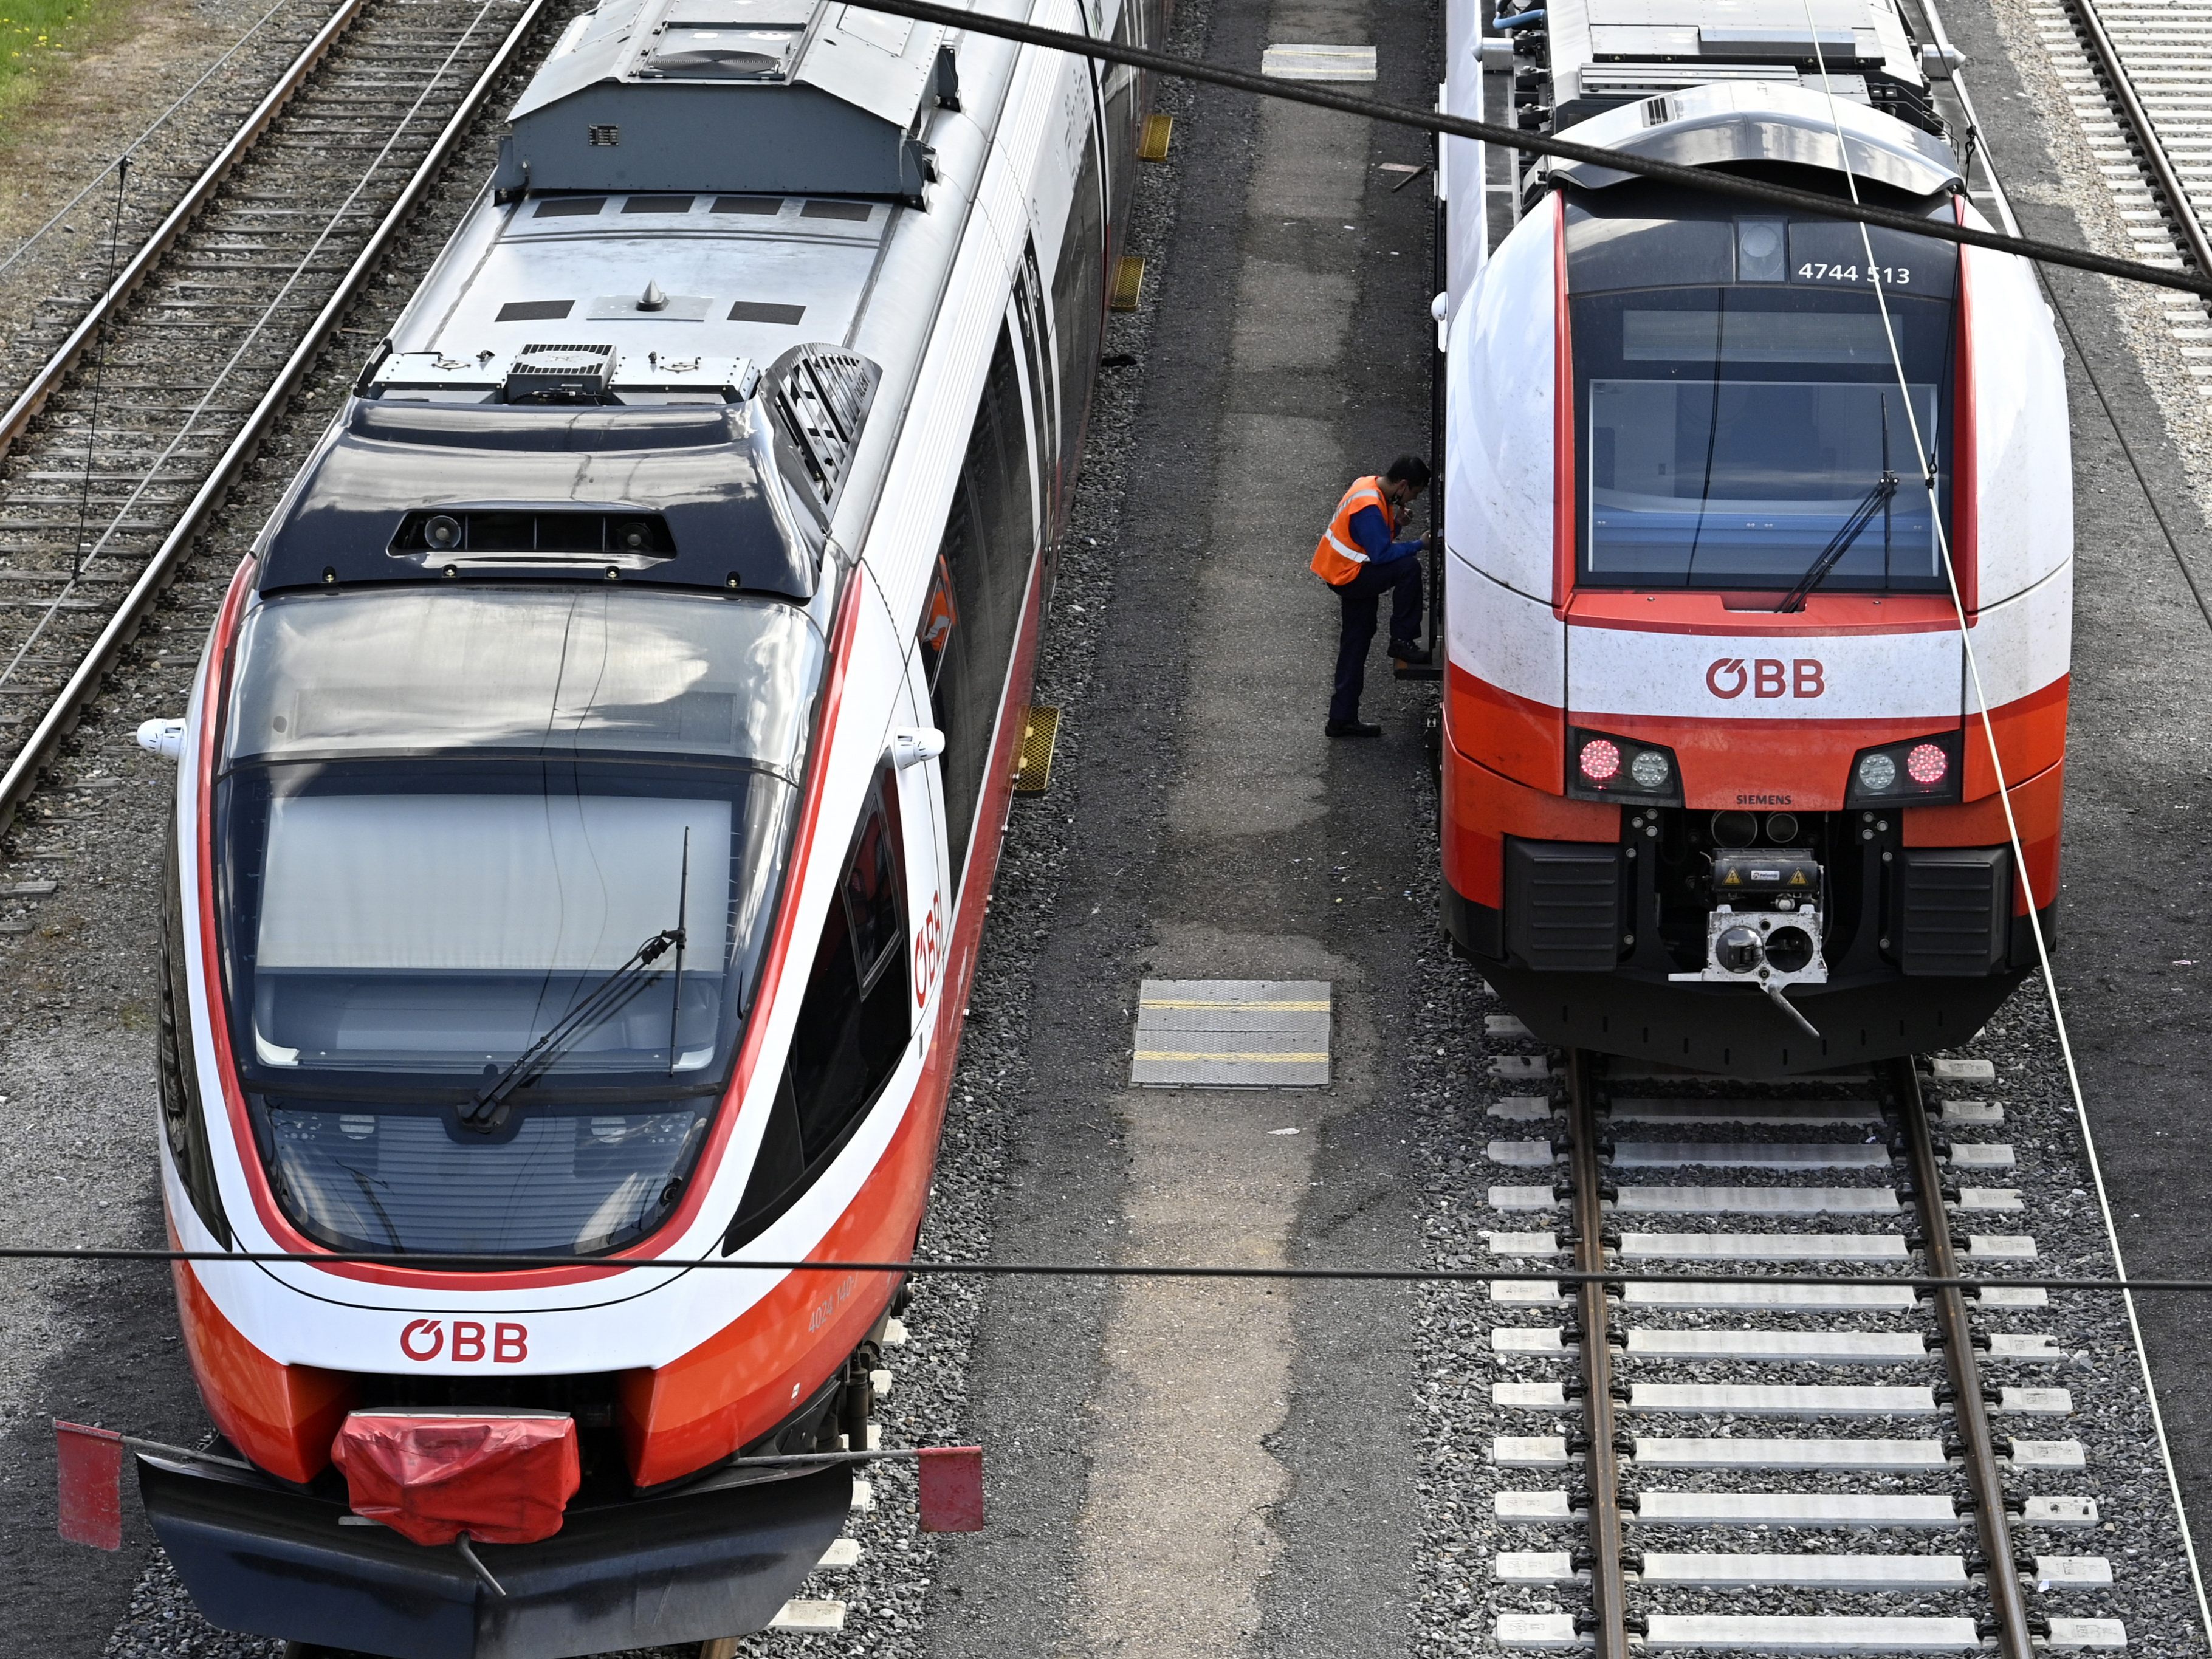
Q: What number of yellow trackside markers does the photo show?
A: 3